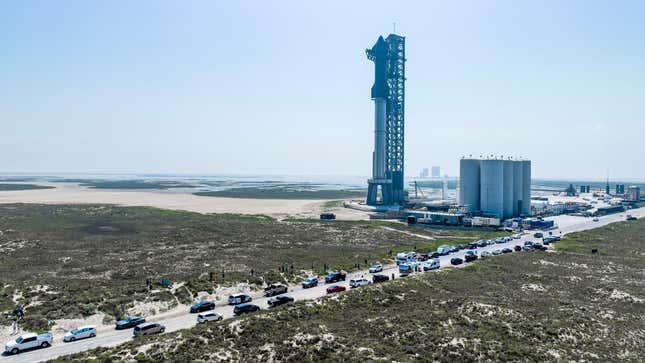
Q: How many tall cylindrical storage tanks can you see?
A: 5